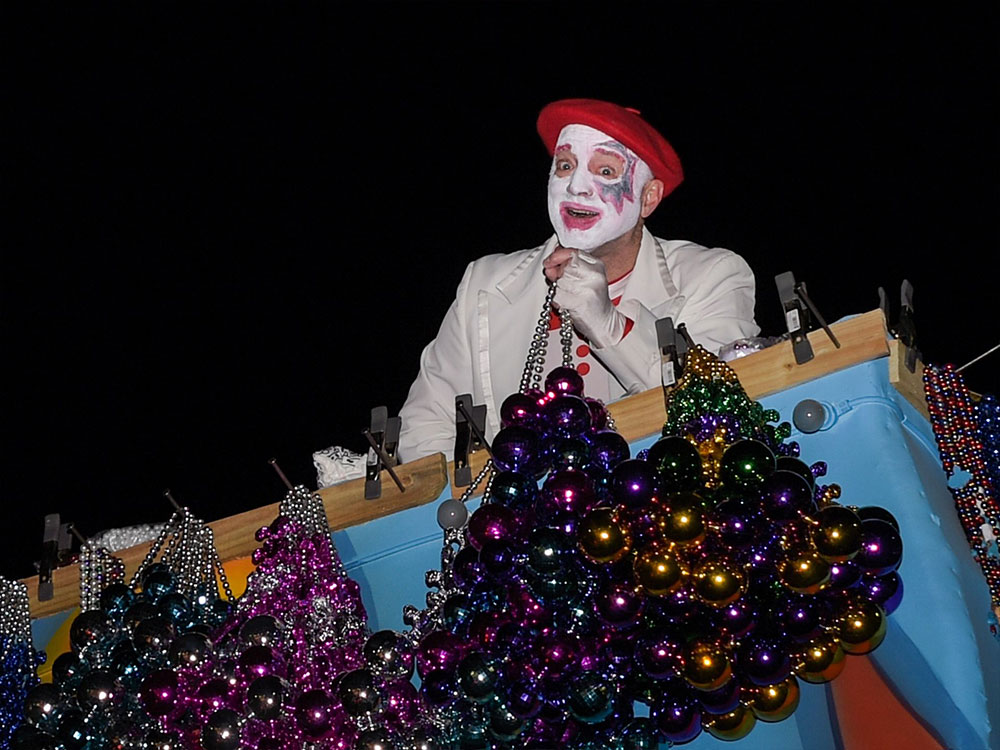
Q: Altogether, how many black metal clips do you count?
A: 6